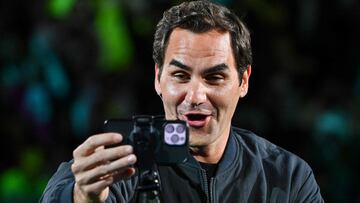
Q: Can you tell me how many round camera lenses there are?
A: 3